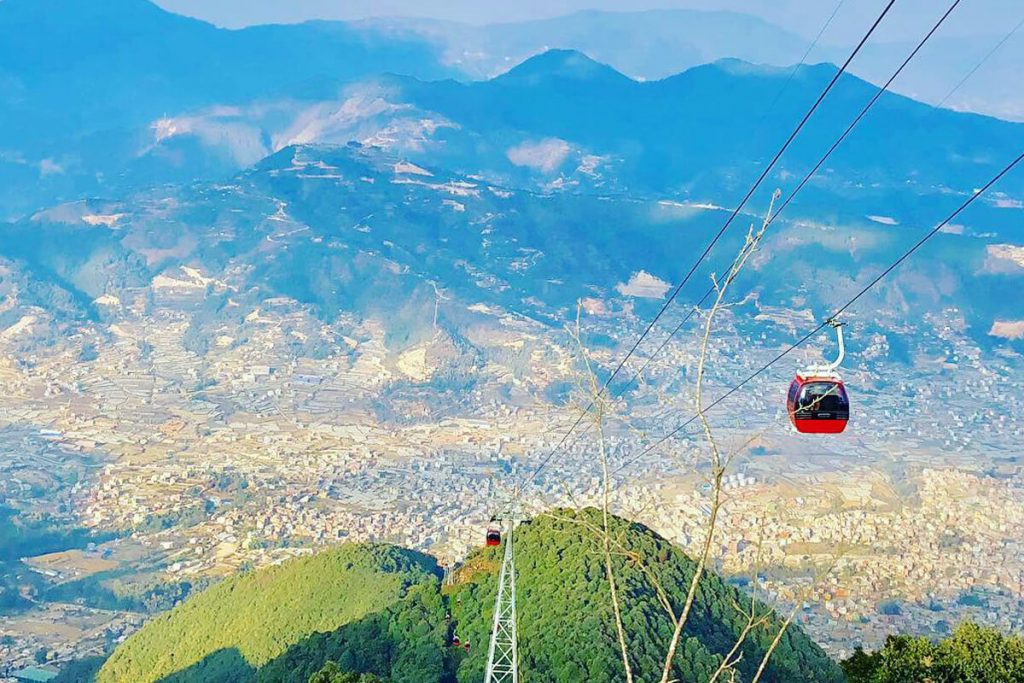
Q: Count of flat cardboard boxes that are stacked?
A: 0